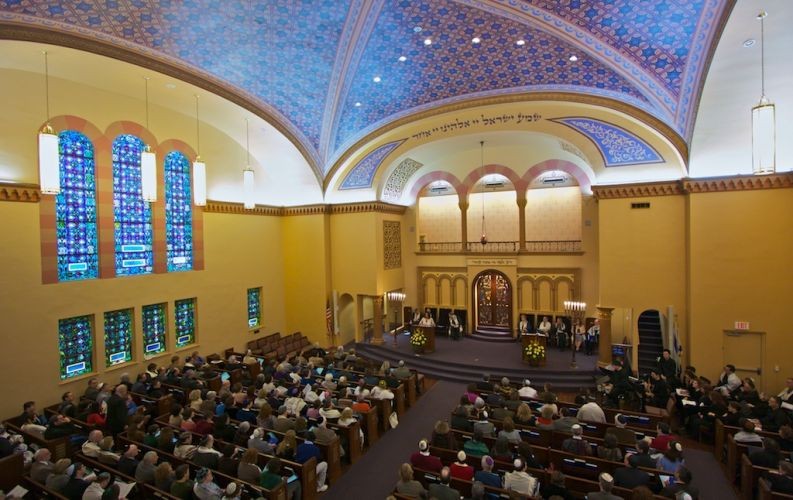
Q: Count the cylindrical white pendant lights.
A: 5